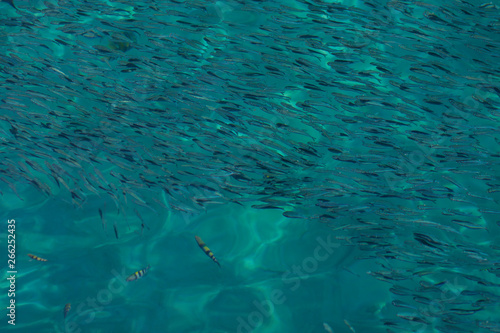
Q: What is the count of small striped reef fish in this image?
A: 4